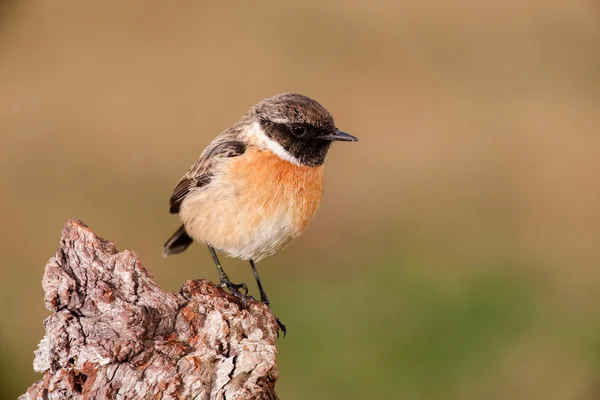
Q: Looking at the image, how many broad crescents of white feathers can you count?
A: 1